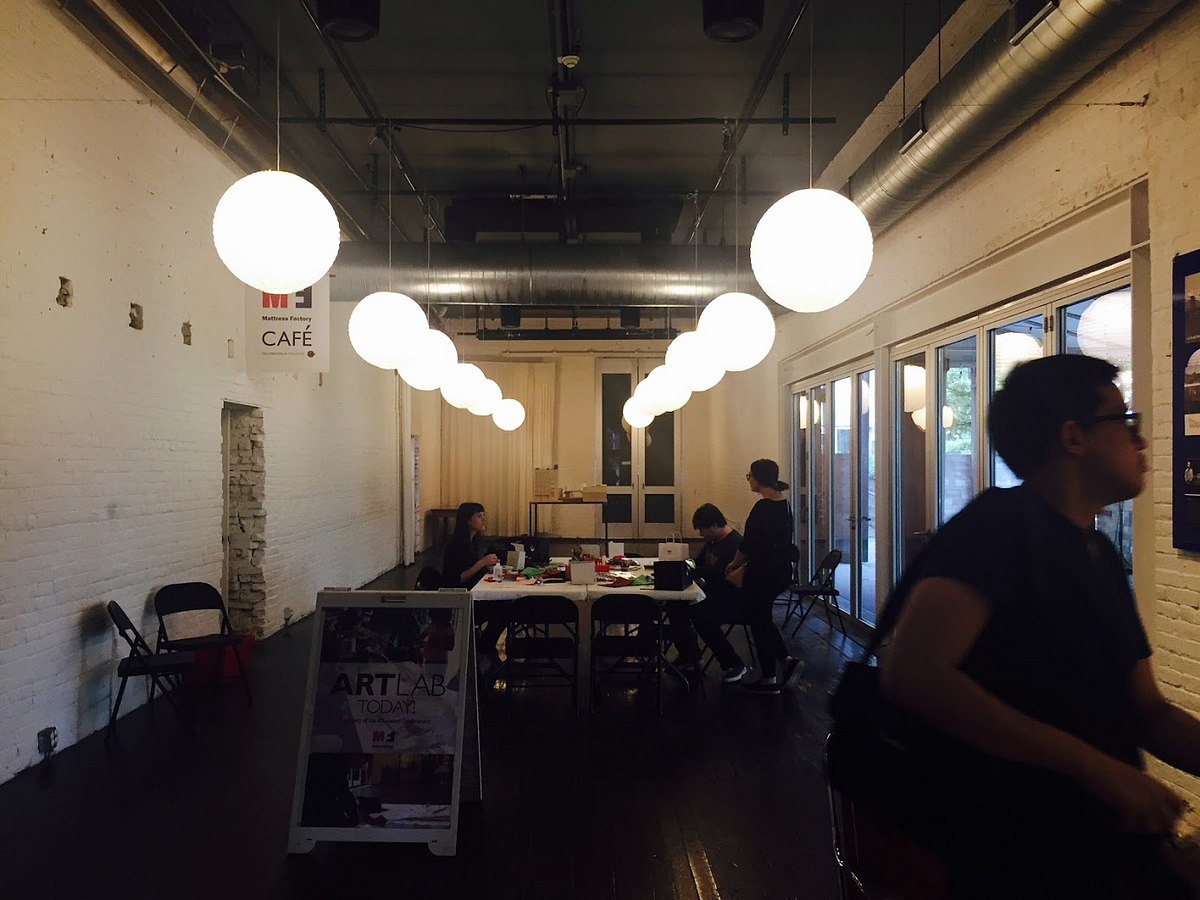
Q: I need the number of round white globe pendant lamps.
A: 12